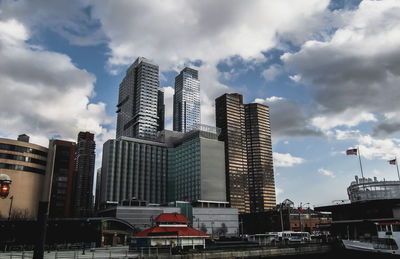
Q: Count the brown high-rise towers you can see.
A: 2